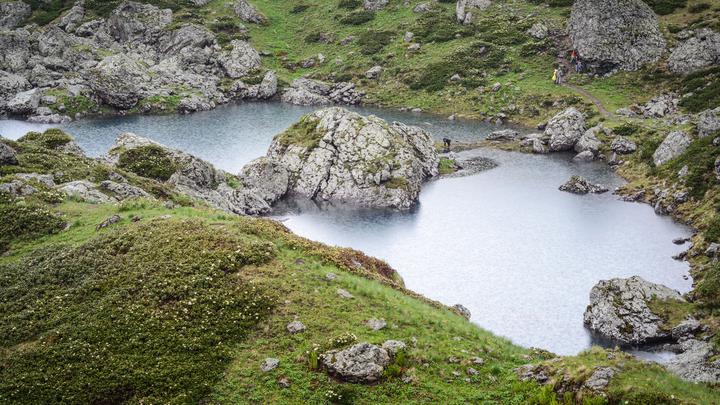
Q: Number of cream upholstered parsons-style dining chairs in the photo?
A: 0